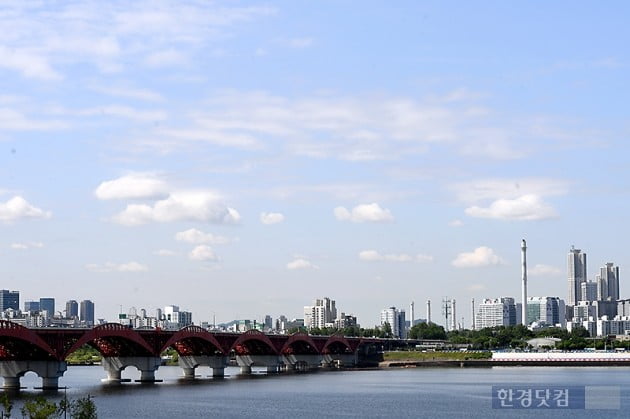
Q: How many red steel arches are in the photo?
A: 6